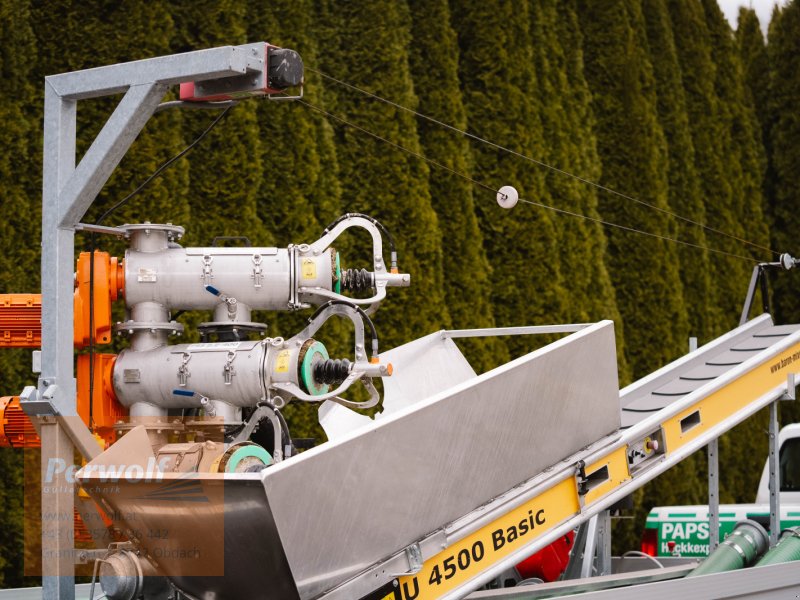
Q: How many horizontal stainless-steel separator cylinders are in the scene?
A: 3